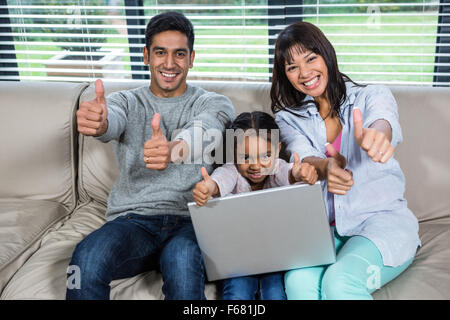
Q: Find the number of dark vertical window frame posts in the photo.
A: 4